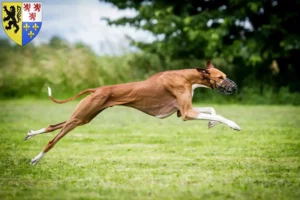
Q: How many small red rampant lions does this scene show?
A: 3